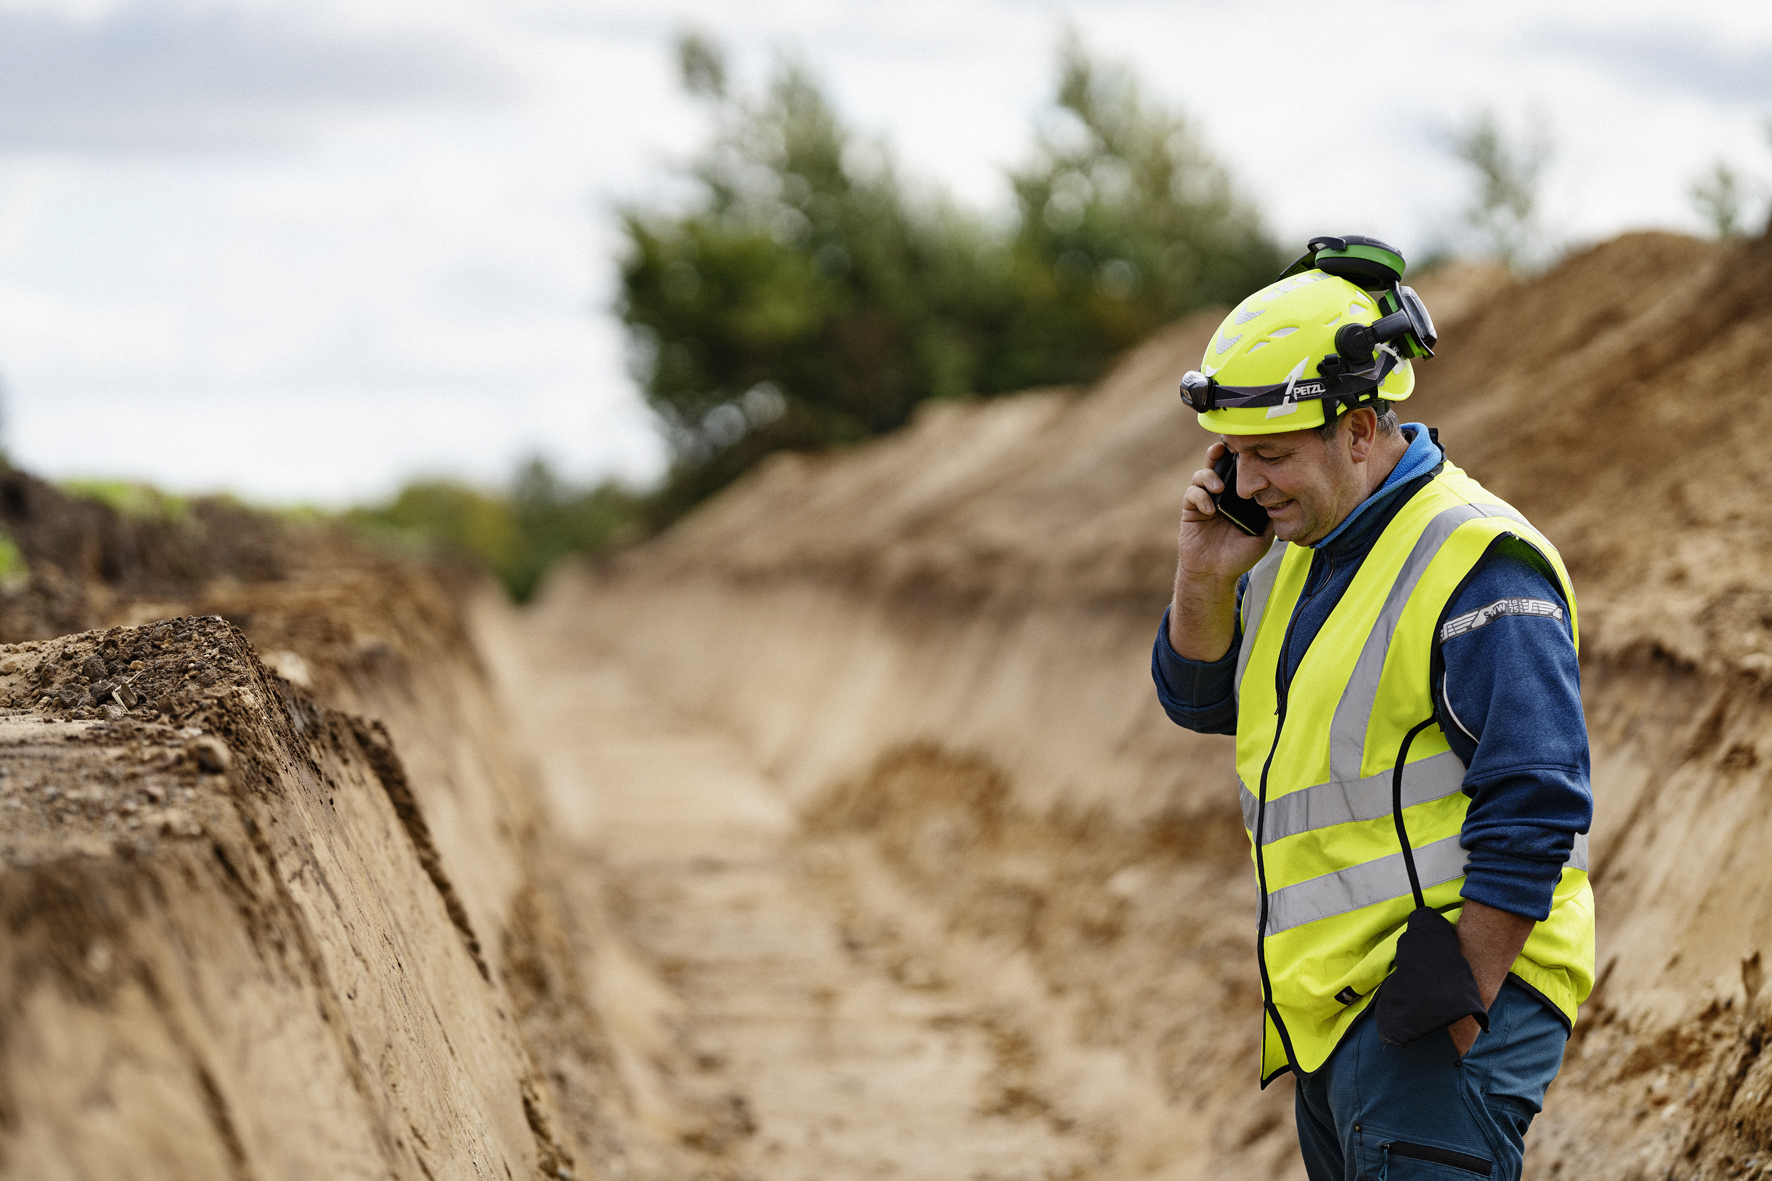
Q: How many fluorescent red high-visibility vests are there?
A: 0